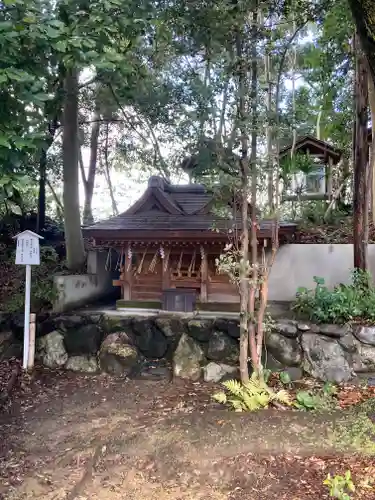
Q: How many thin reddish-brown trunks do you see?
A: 3